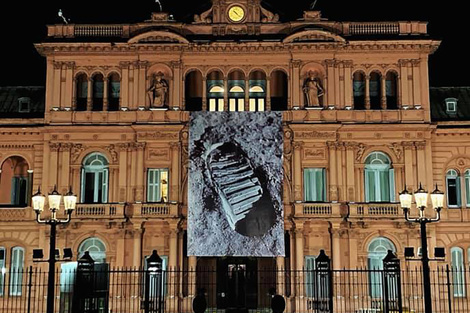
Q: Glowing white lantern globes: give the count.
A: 6